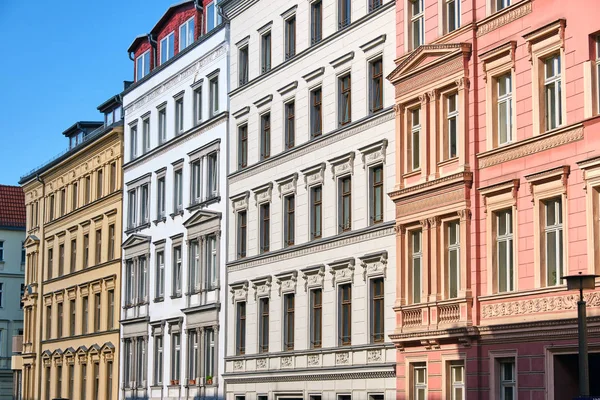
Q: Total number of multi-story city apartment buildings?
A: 5